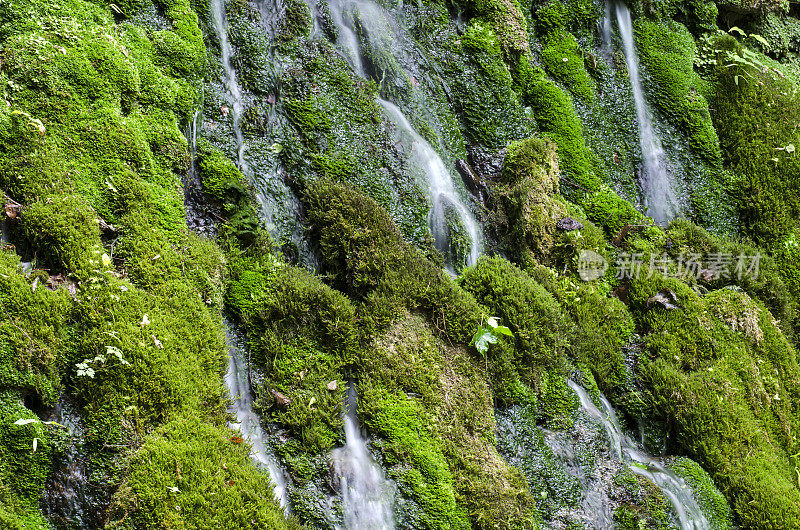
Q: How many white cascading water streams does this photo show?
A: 6